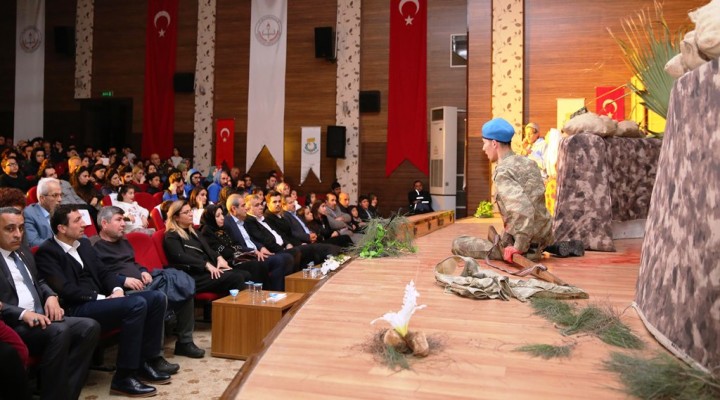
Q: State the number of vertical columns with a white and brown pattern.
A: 4